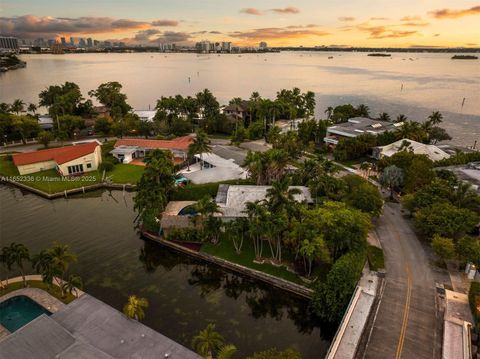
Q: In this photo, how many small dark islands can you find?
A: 2